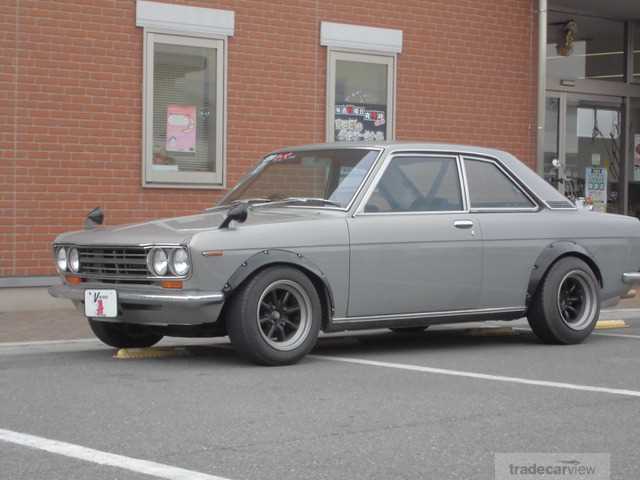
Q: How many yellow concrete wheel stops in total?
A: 3